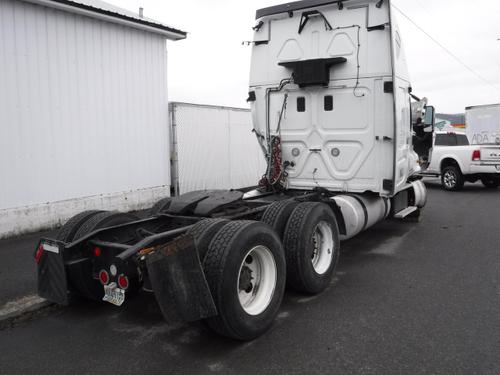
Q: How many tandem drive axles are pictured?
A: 2